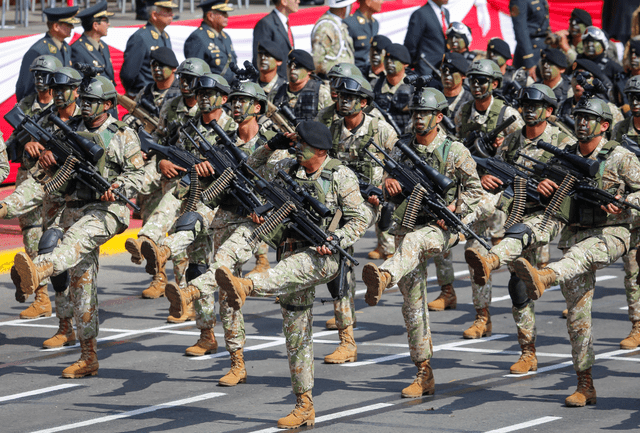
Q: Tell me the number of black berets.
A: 12